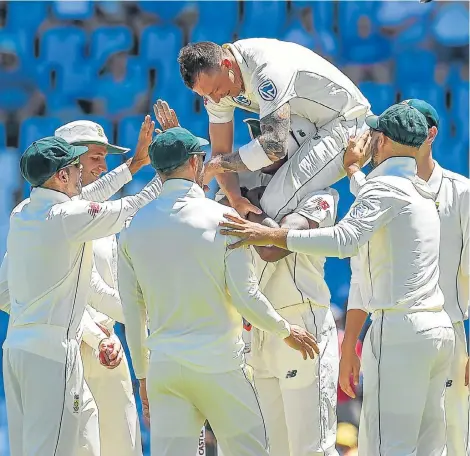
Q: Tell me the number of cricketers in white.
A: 7